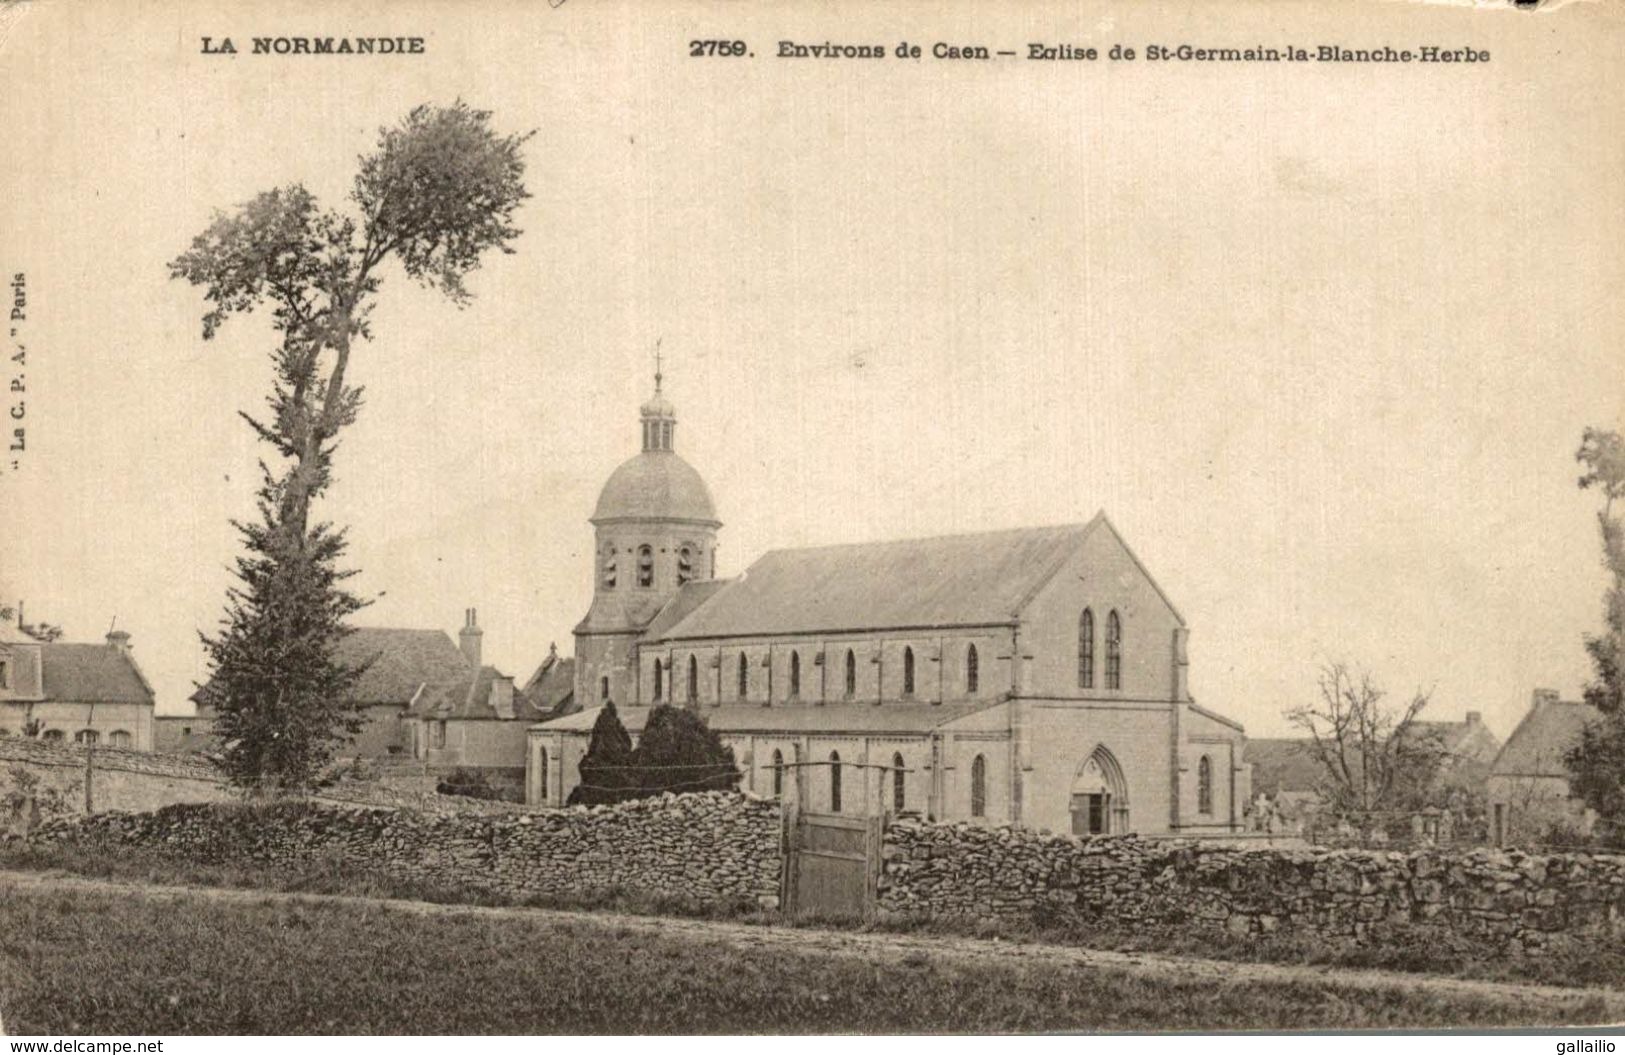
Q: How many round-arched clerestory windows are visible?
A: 7